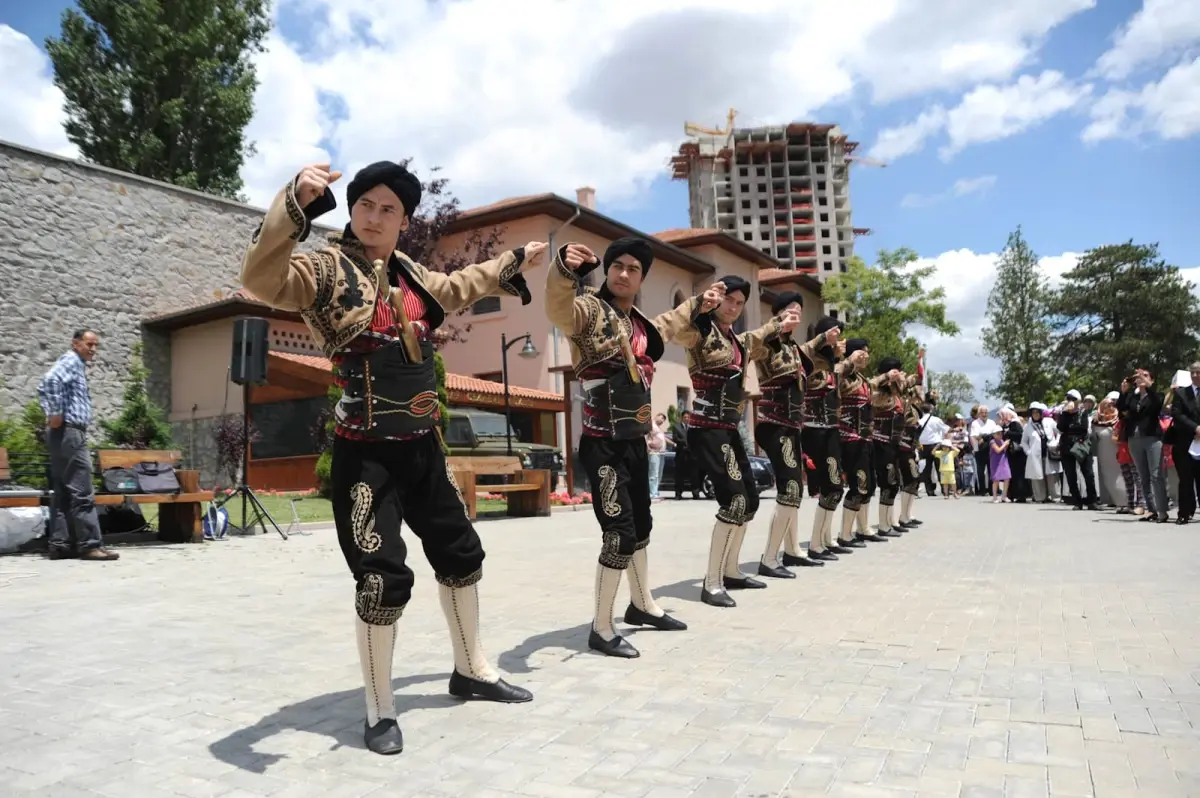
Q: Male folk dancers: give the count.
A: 8